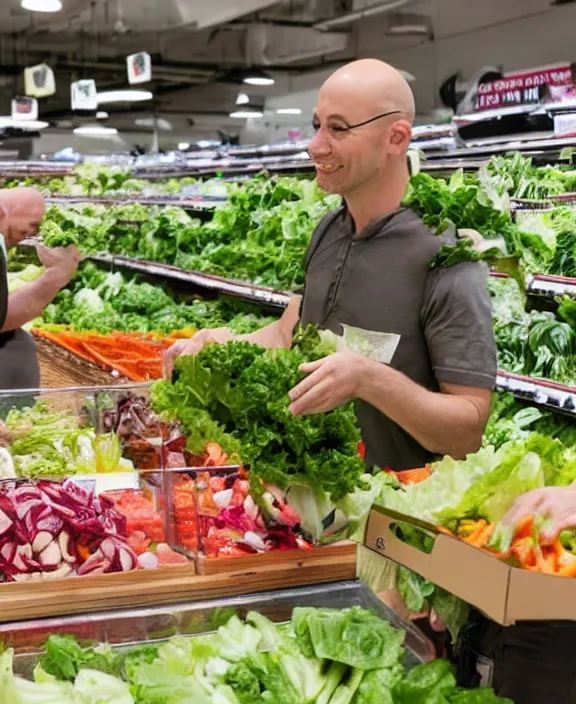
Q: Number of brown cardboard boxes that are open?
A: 1